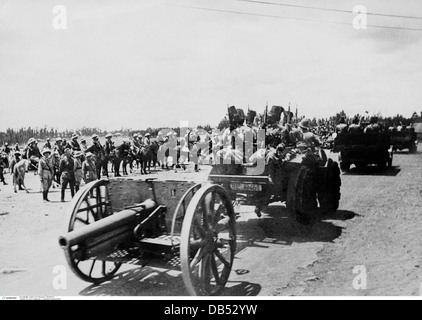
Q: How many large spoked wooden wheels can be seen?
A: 2